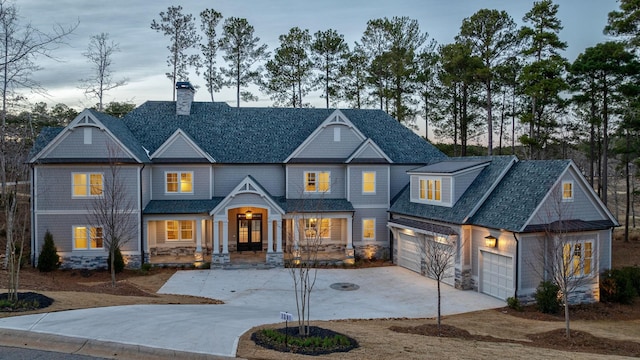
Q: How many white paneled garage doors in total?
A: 3